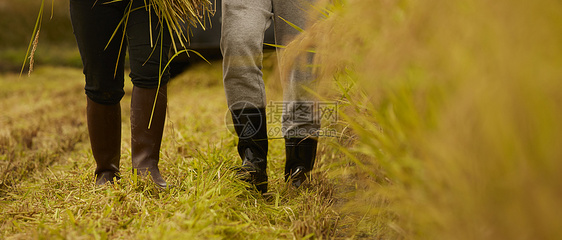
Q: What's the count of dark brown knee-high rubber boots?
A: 2